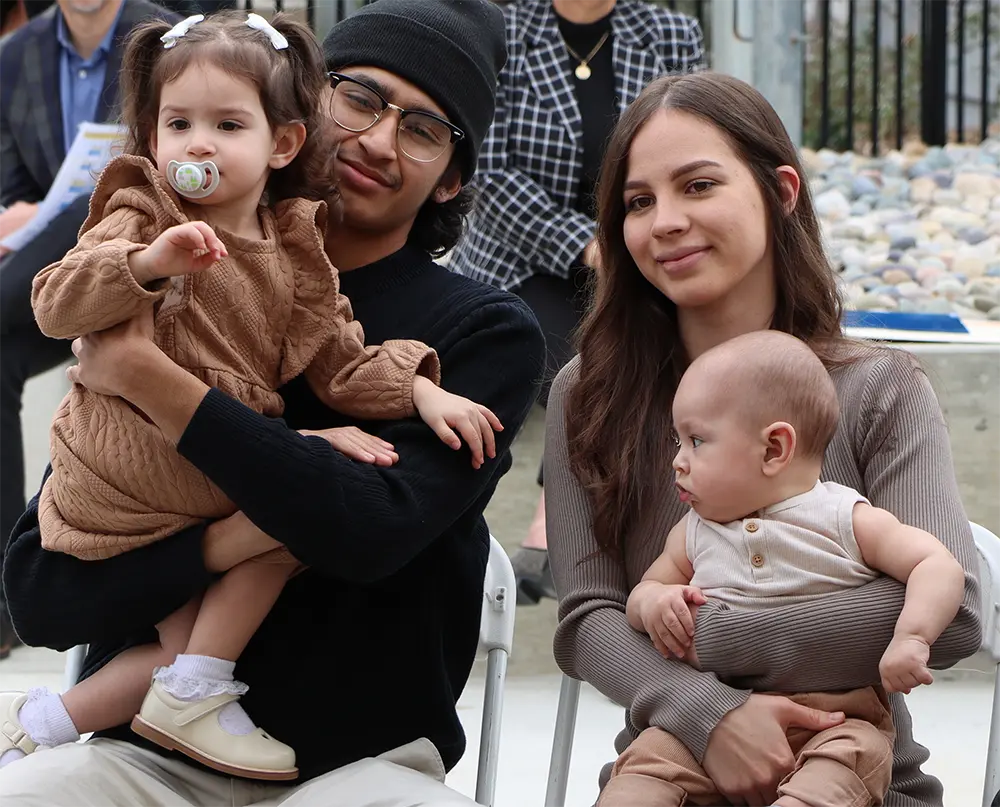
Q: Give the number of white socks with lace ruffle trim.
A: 2